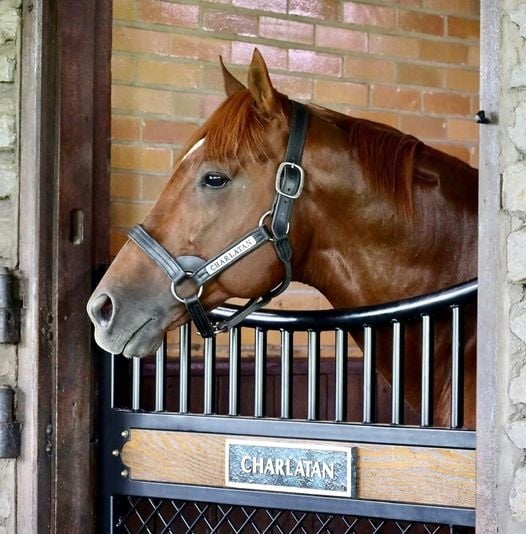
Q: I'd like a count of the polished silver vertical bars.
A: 13